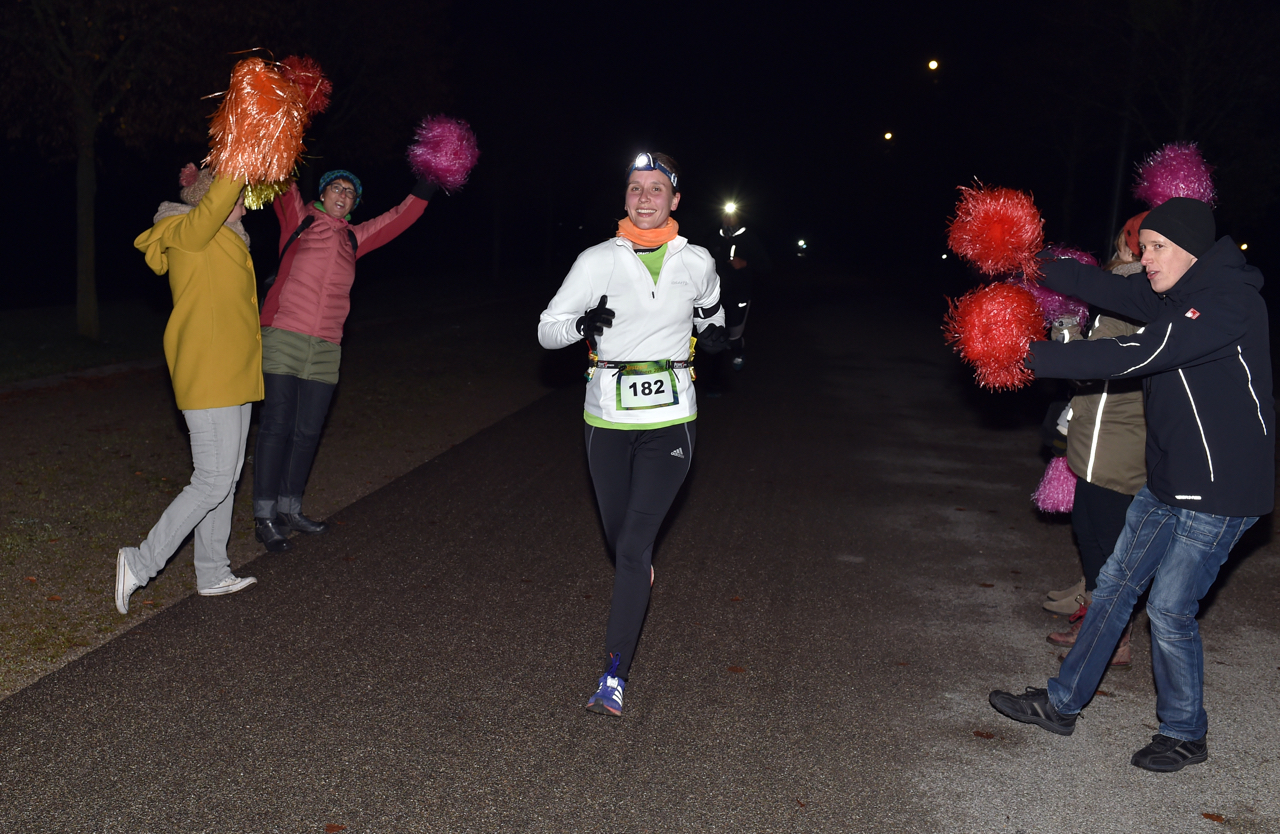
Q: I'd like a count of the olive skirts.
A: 1